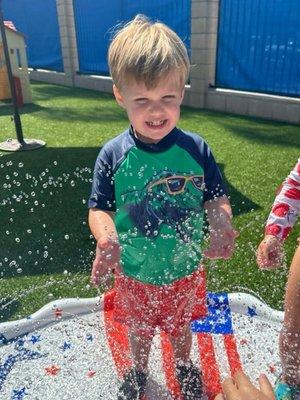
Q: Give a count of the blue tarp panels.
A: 3